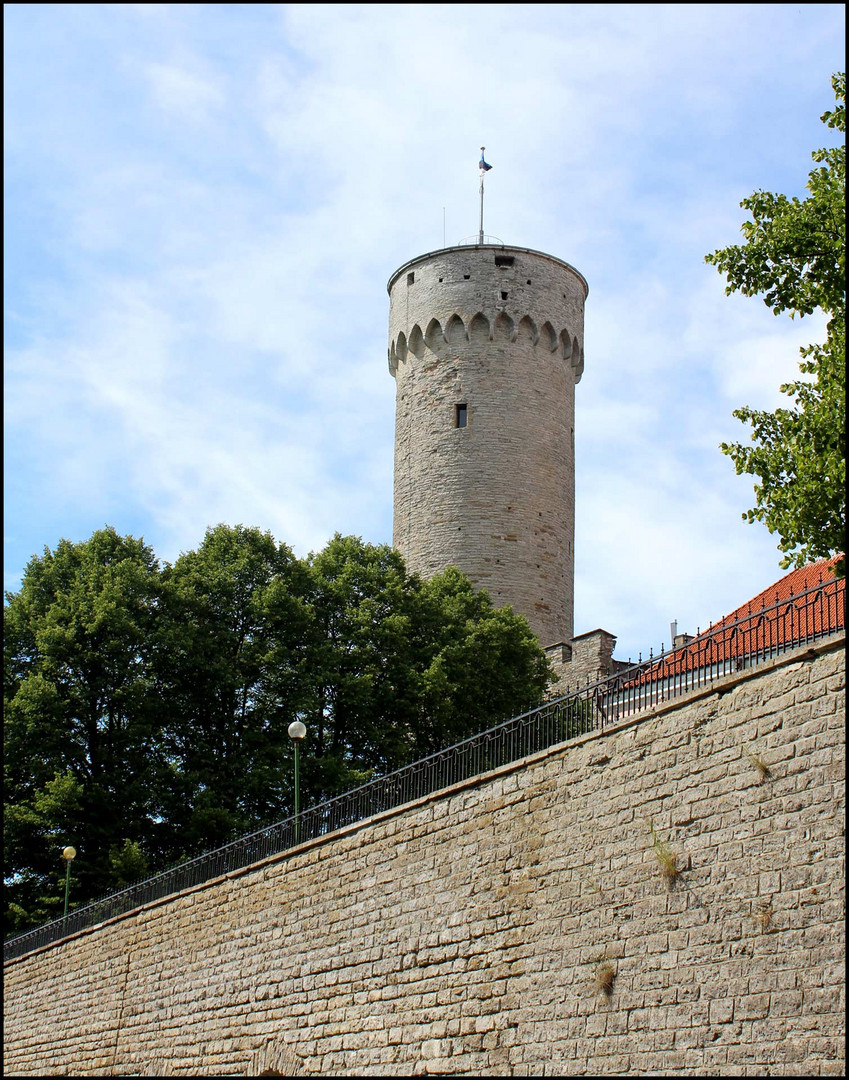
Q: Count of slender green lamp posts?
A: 2